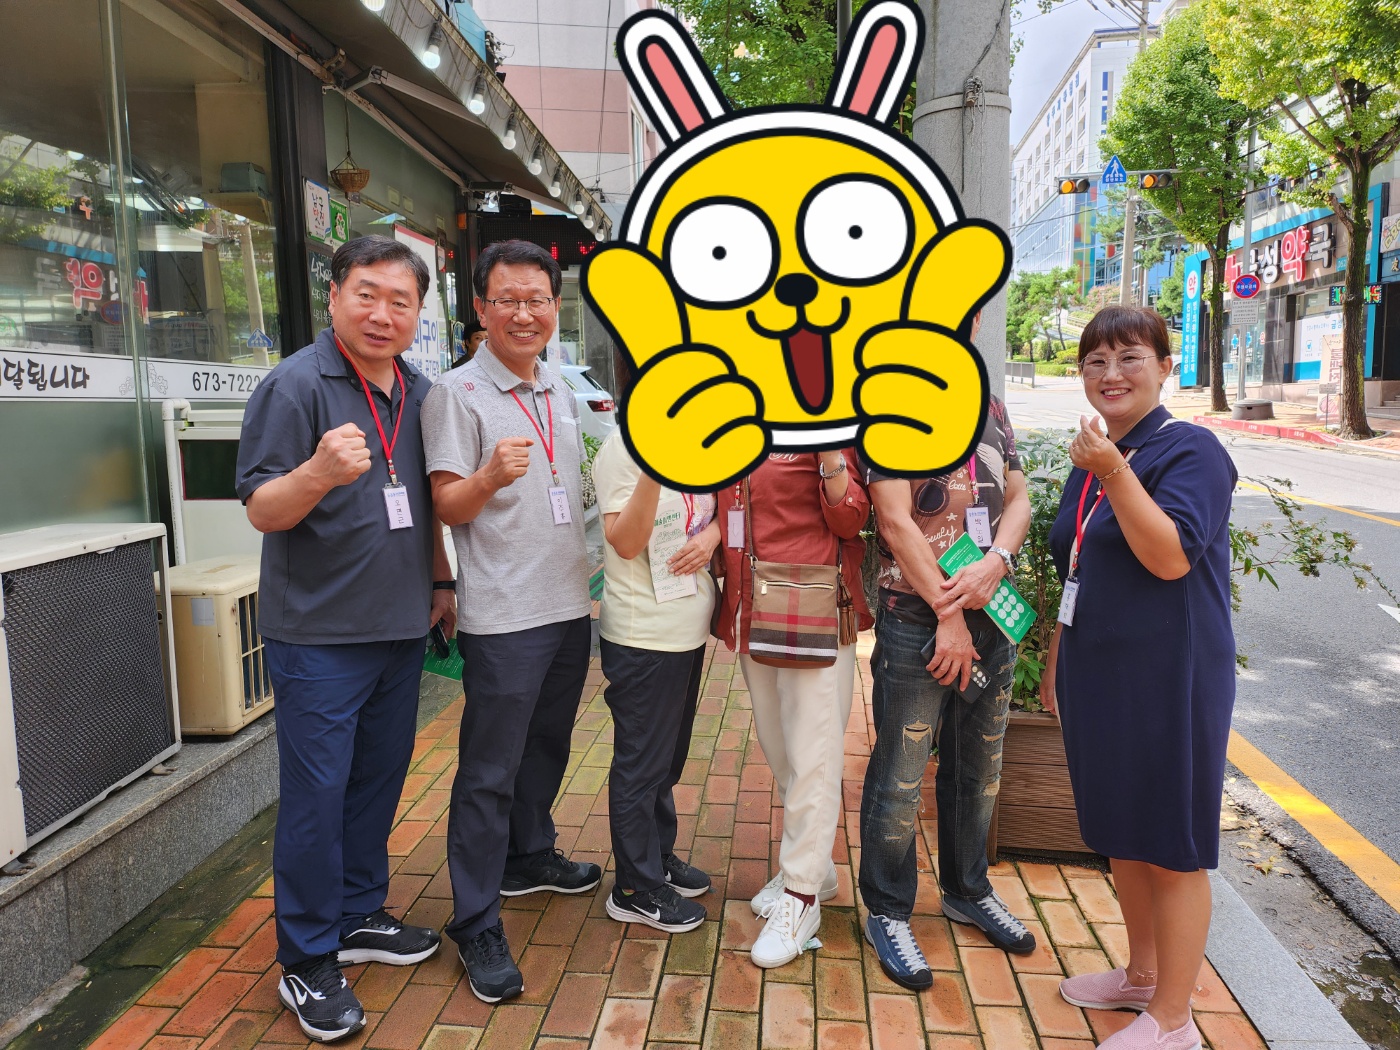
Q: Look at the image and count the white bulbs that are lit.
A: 9